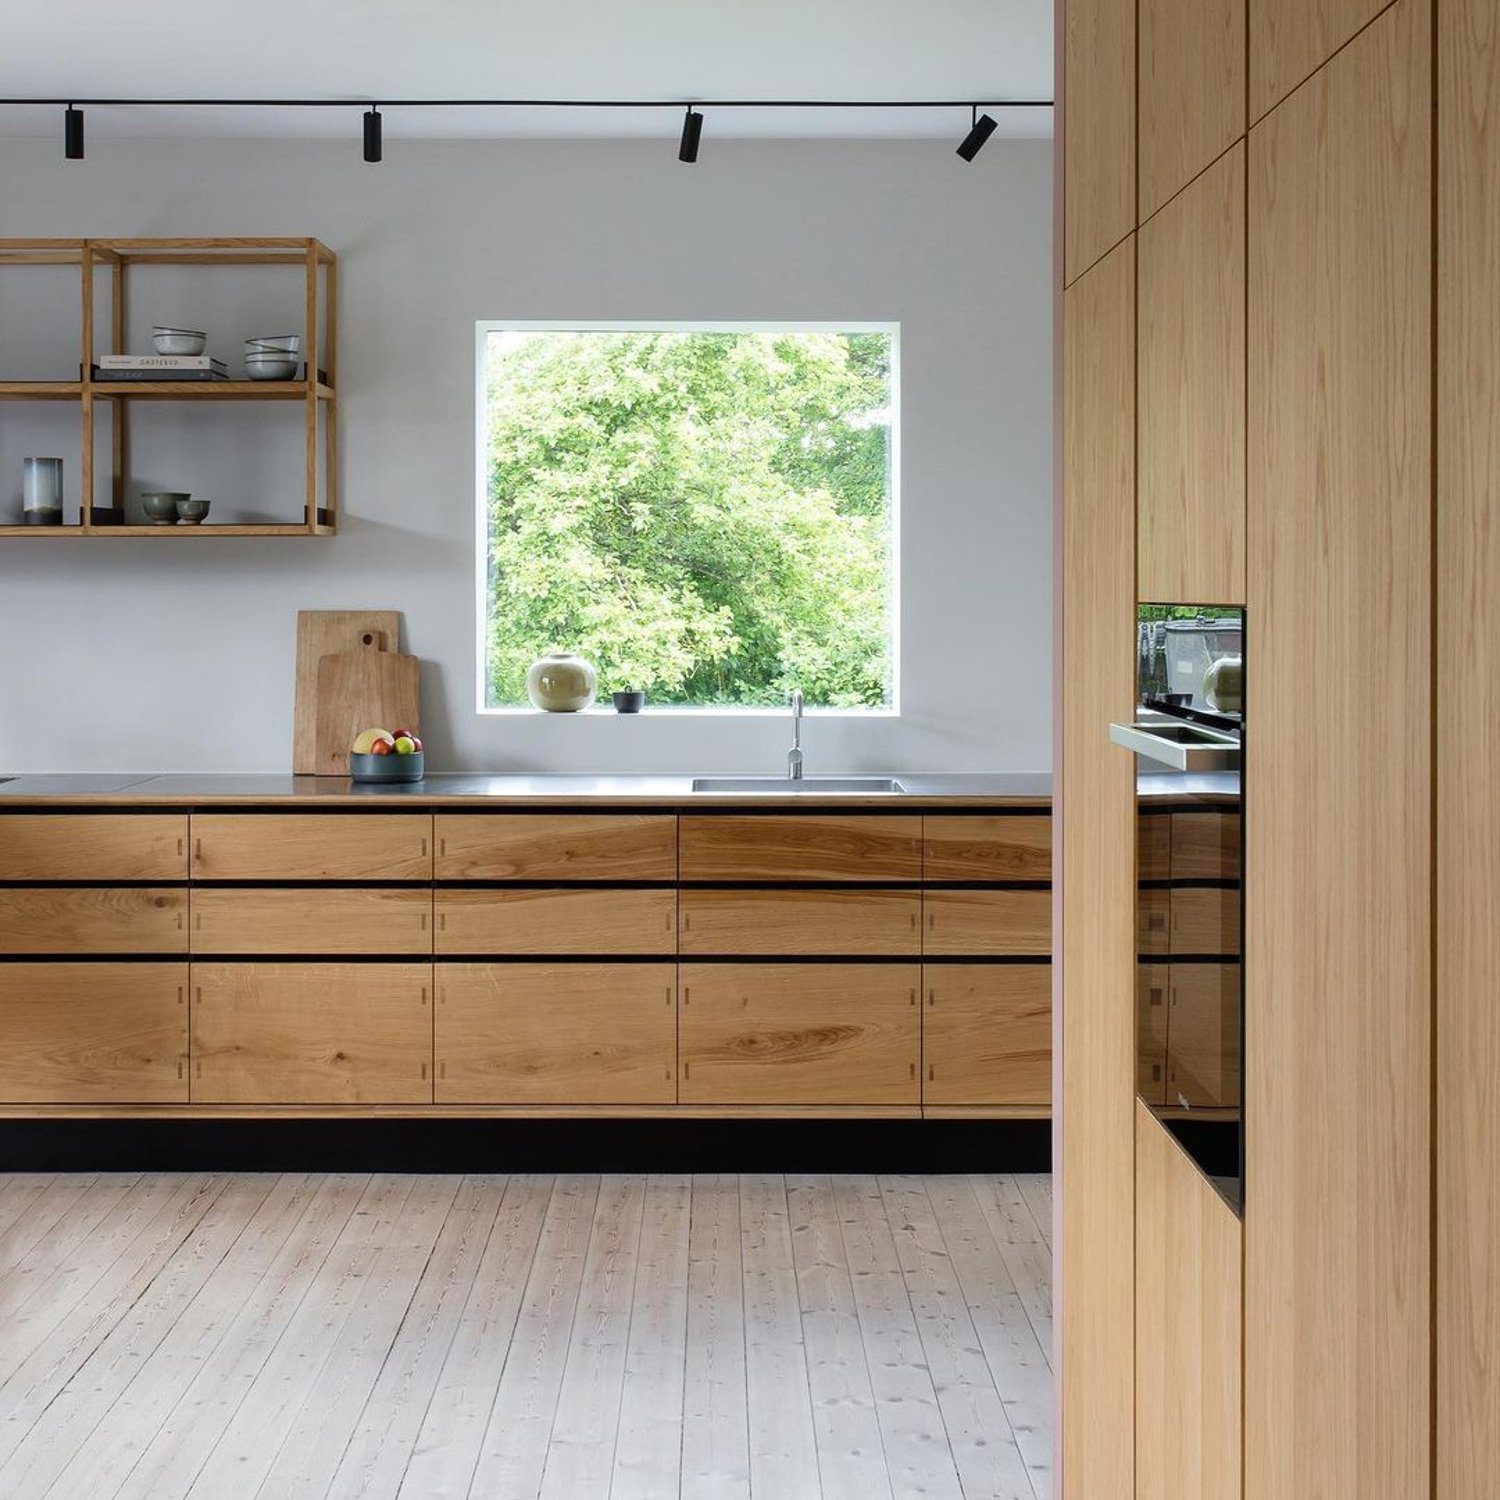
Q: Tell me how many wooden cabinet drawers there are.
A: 15